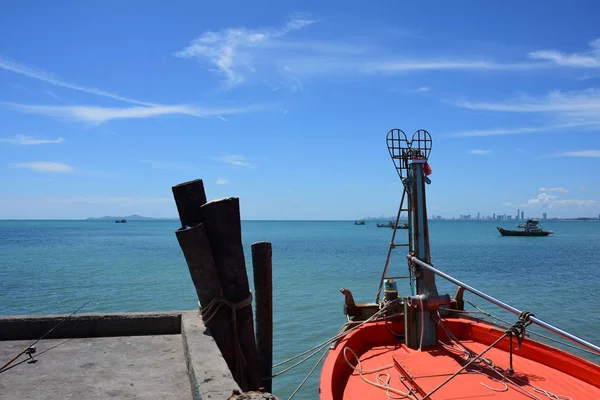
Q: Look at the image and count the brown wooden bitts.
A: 4